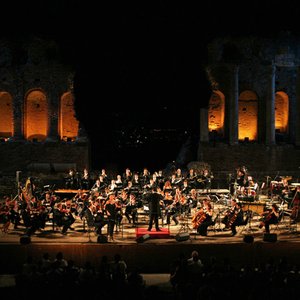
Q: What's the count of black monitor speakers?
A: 6